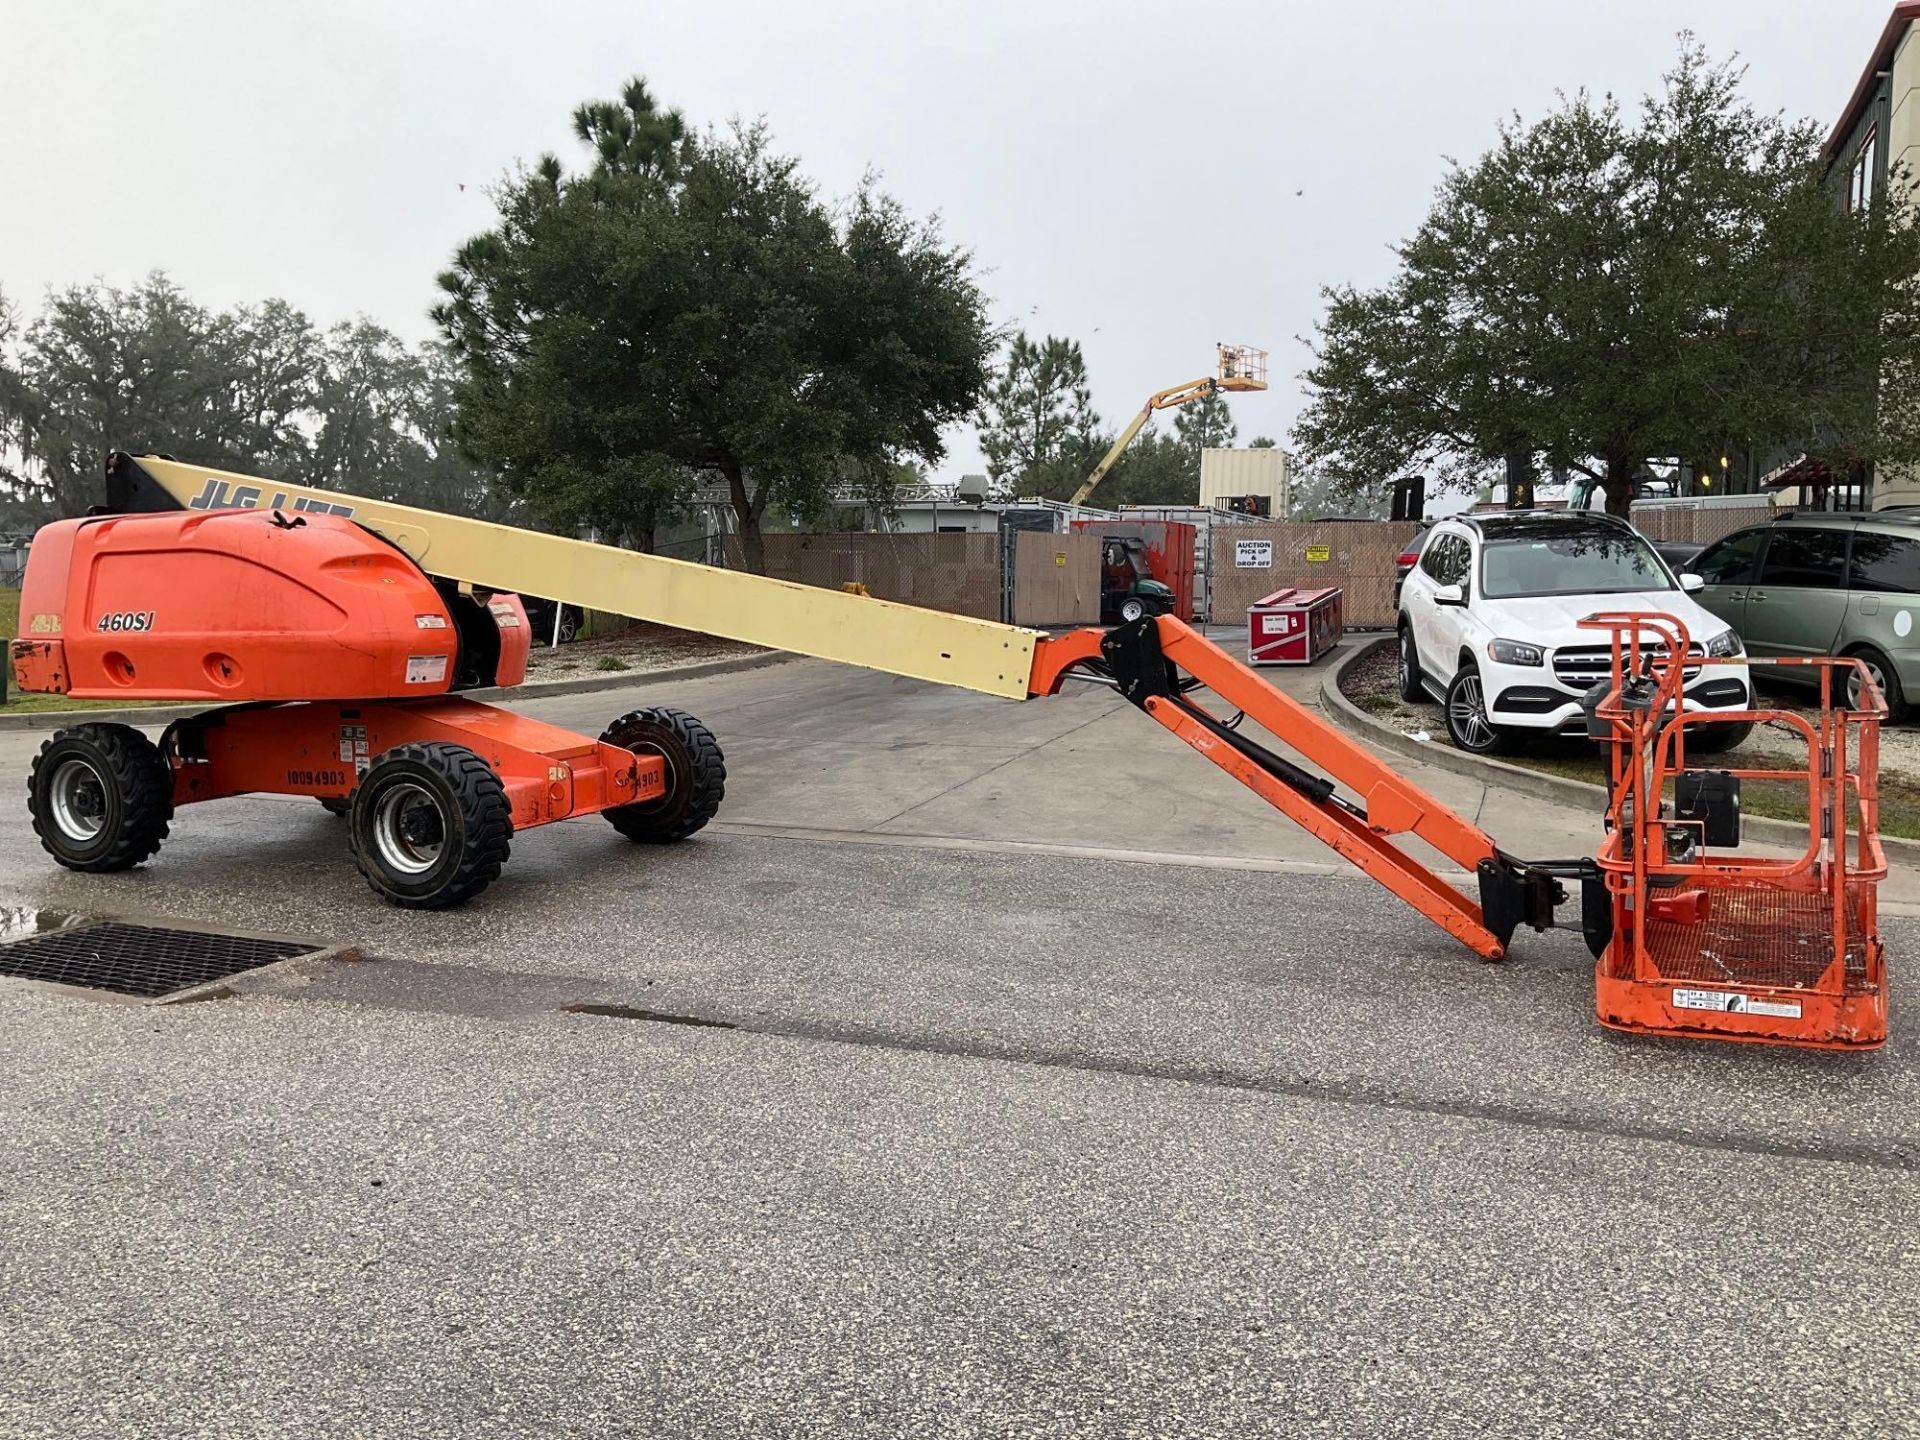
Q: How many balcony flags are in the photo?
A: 0